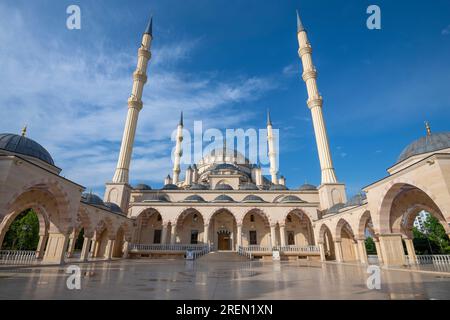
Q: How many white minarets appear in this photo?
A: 4